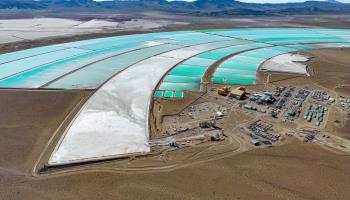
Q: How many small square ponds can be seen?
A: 3